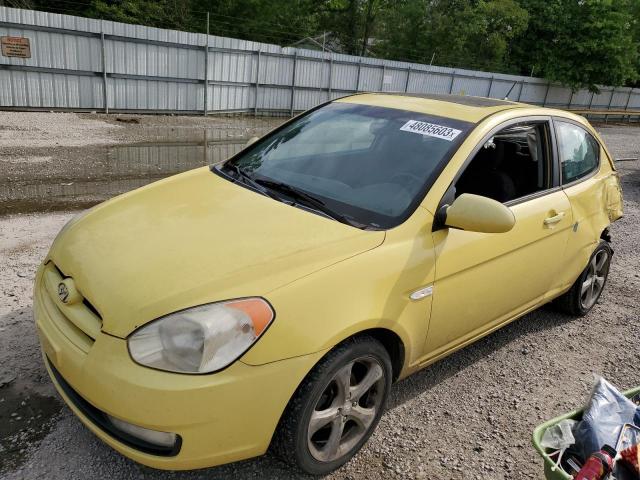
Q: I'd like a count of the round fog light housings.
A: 0